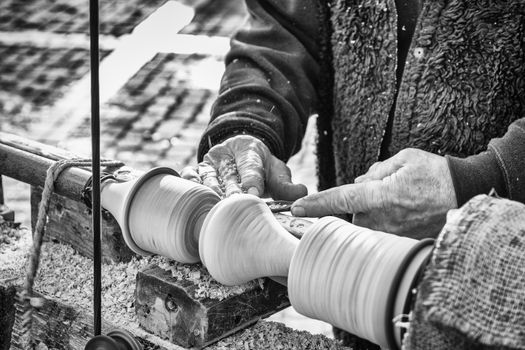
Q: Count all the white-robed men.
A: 0